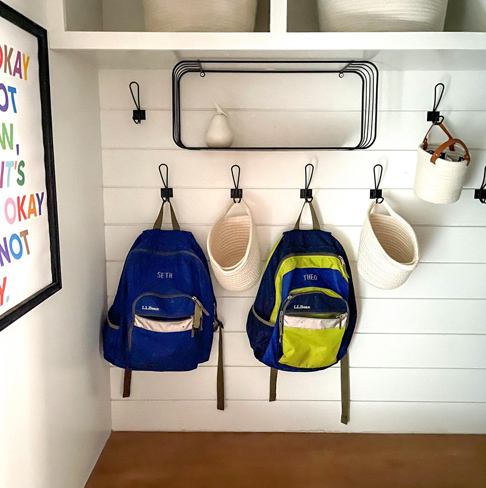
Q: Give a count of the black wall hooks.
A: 7